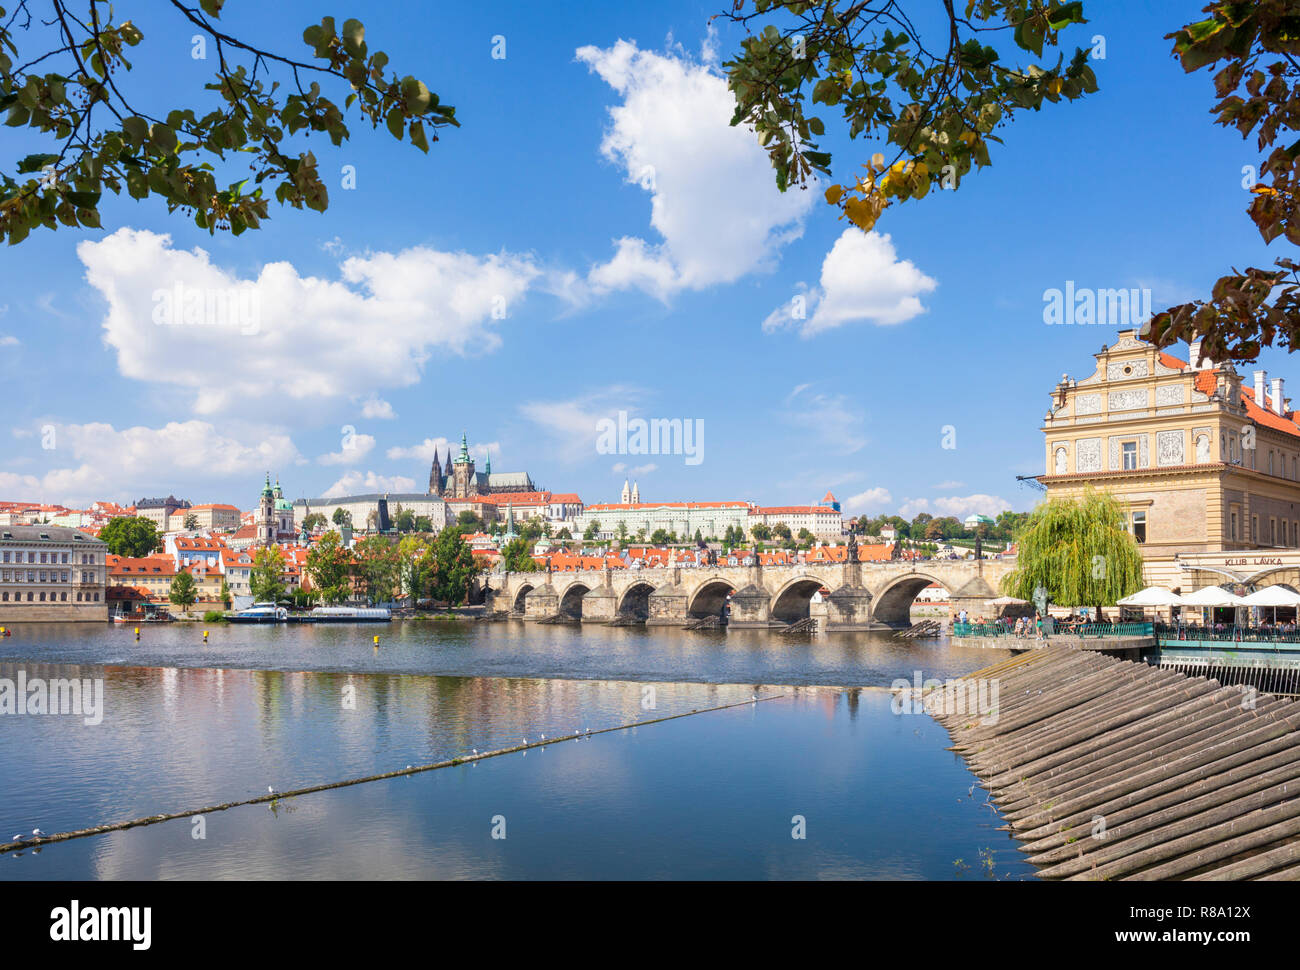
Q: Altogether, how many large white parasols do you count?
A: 3